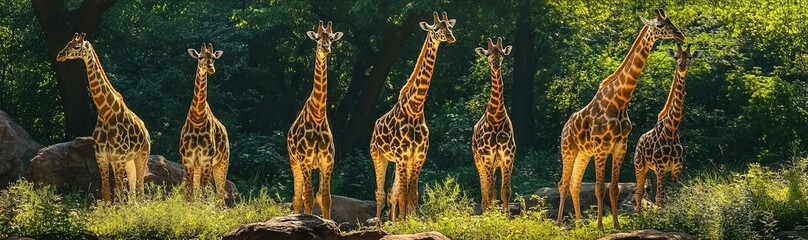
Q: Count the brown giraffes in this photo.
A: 7